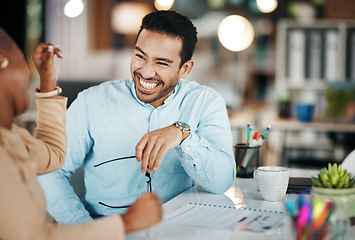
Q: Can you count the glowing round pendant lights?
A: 4